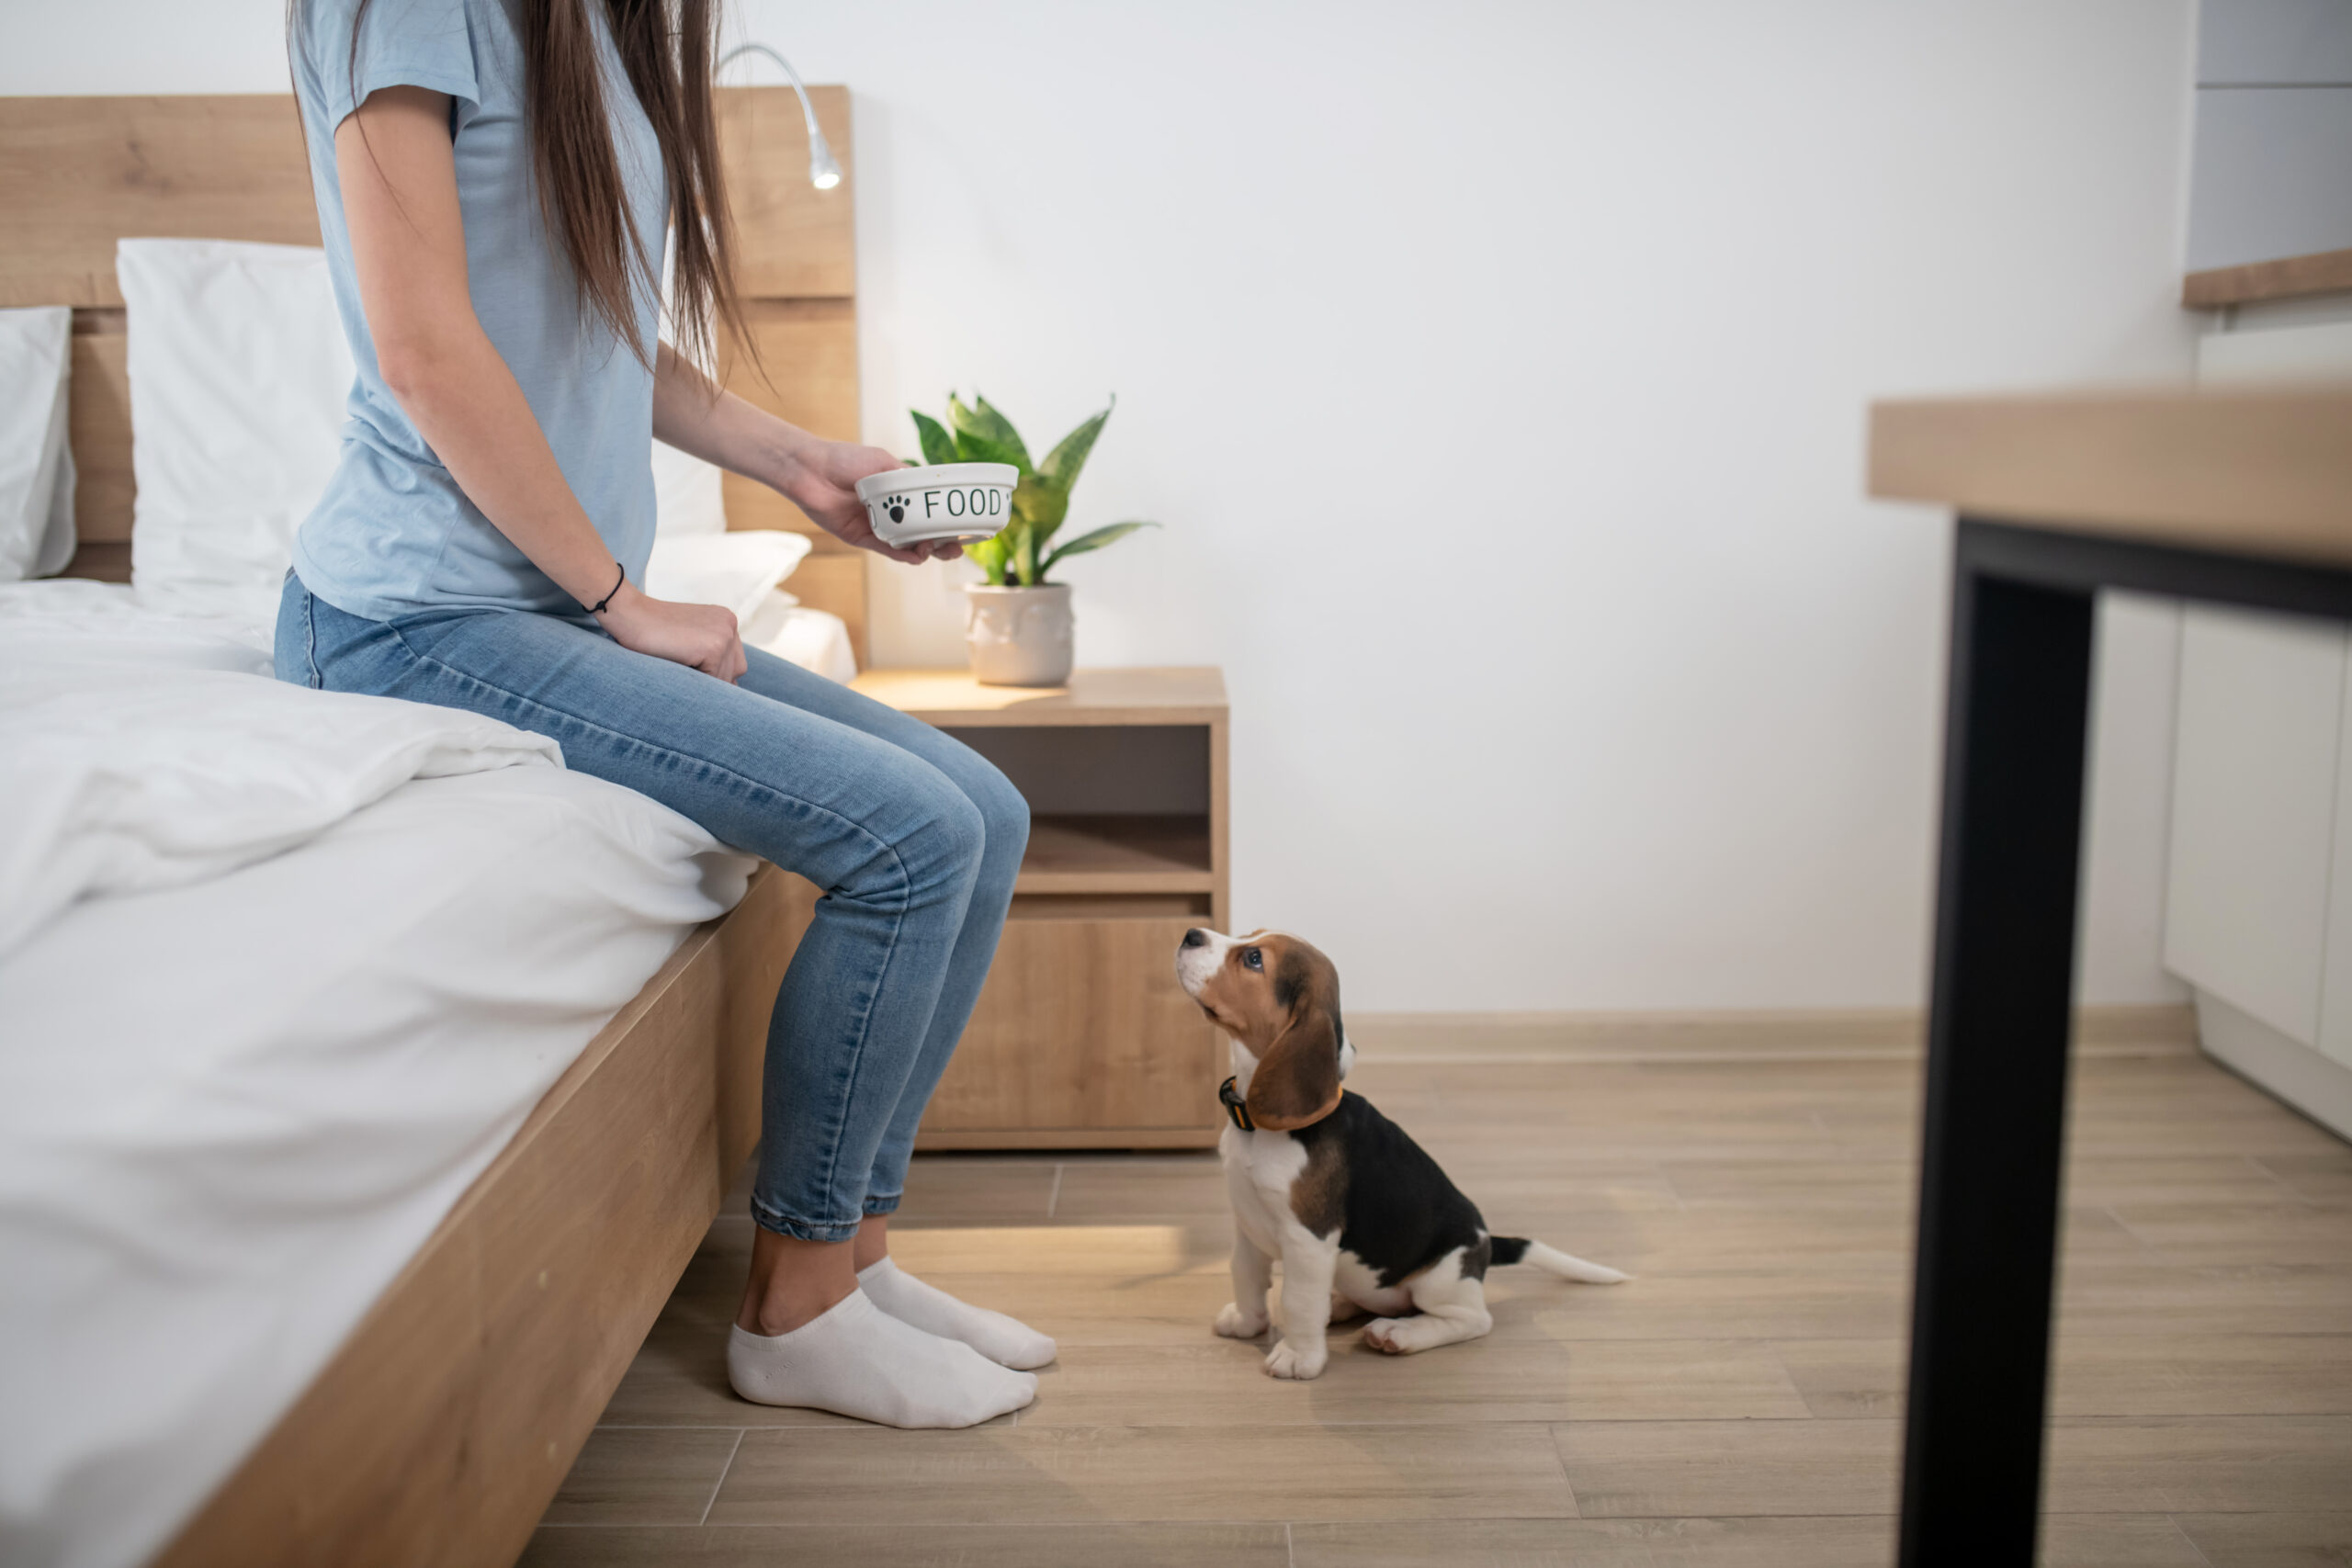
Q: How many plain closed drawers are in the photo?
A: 1